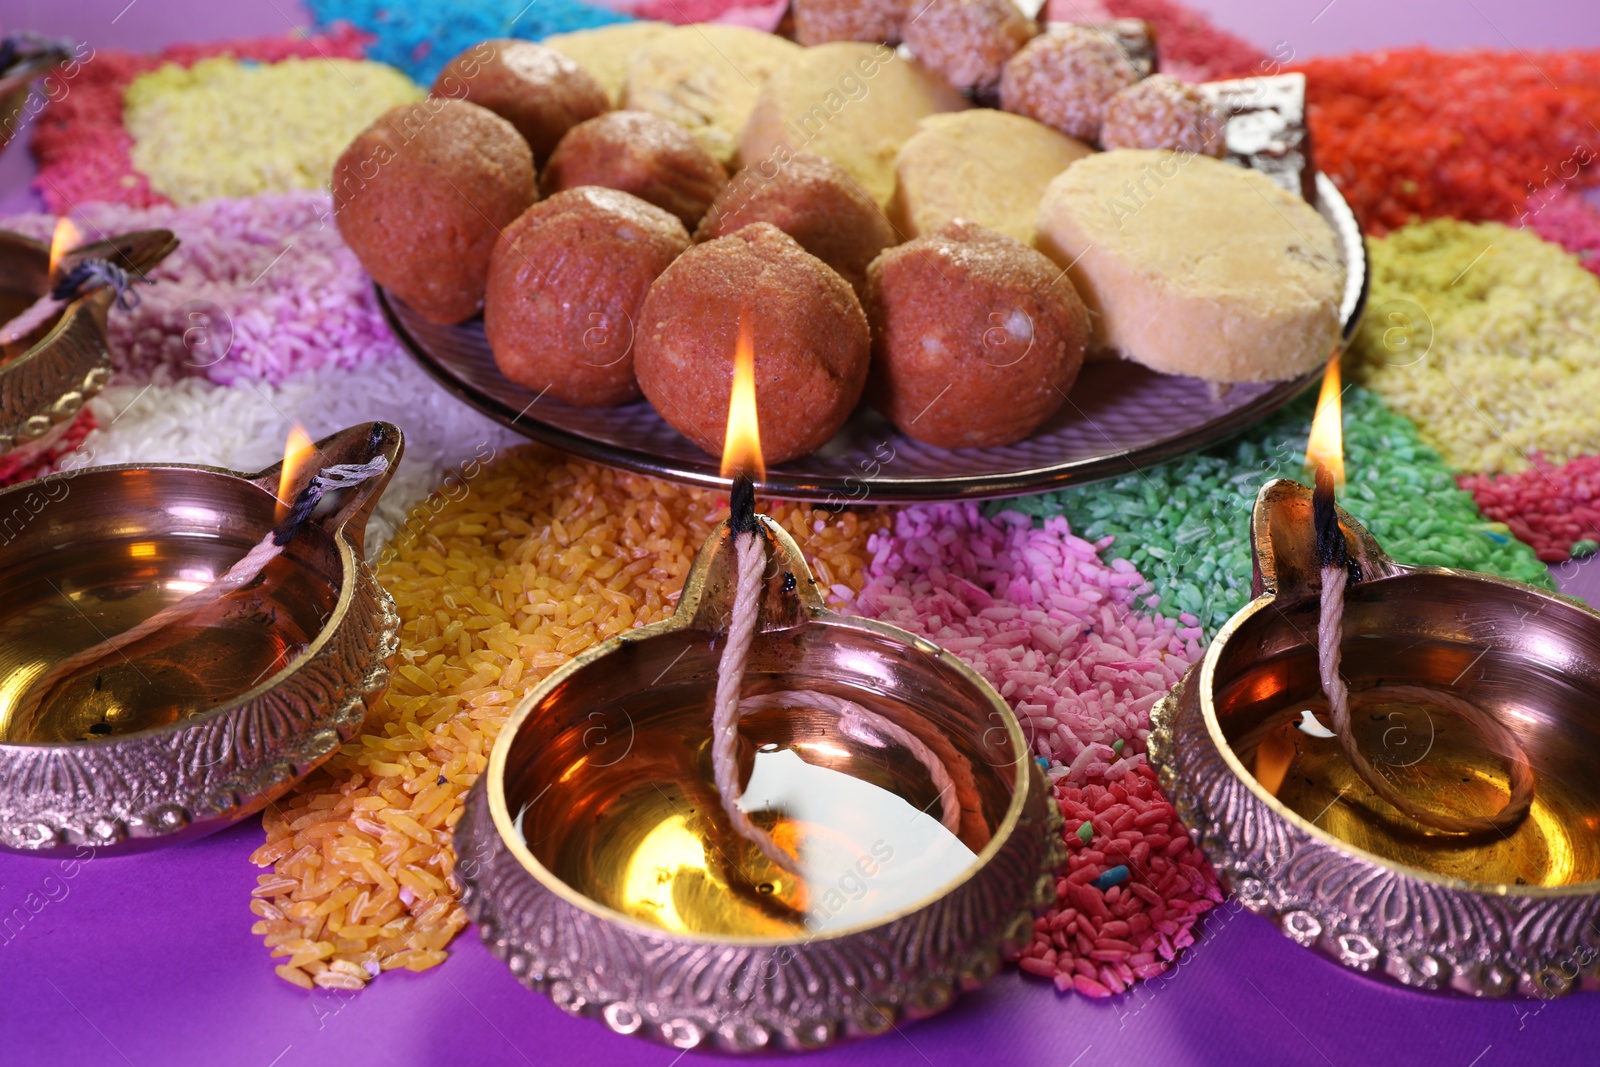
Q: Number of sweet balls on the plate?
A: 11